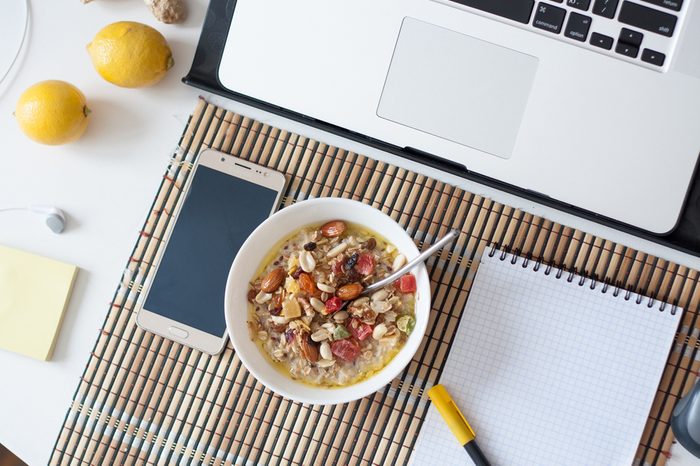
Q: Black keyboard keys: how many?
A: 12